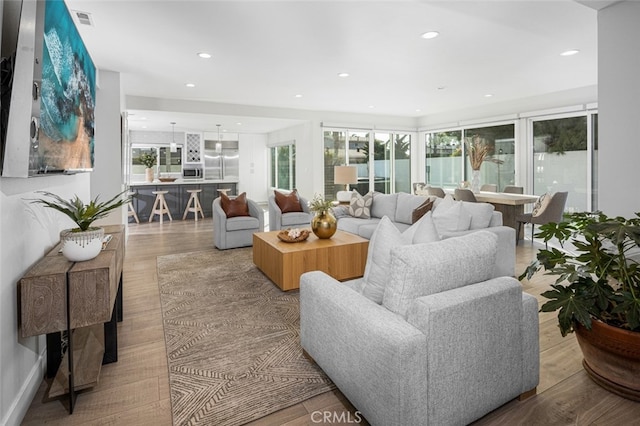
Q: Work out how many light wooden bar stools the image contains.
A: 4